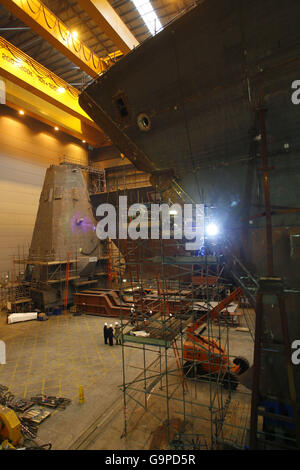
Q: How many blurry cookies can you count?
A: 0